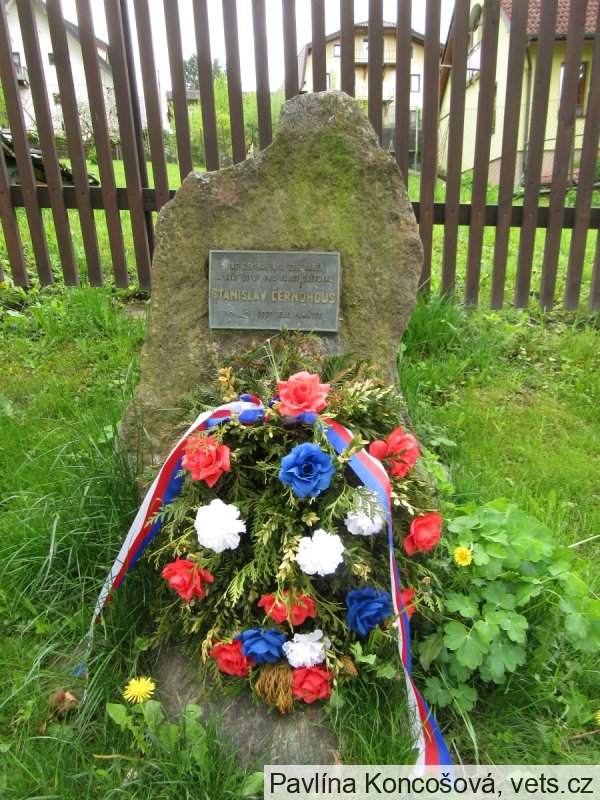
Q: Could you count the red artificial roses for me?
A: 9